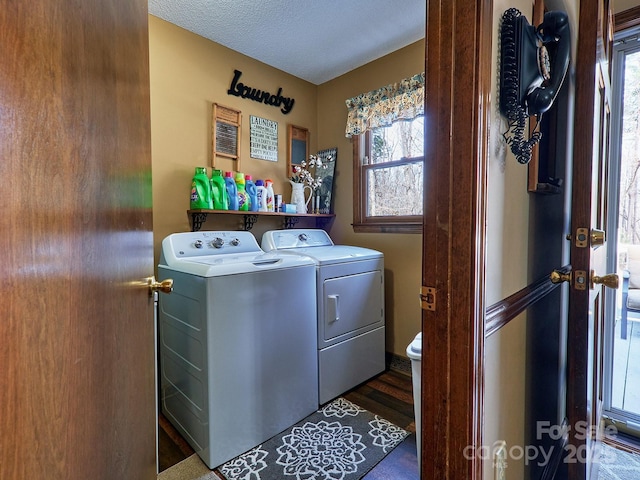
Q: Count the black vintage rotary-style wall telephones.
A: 1